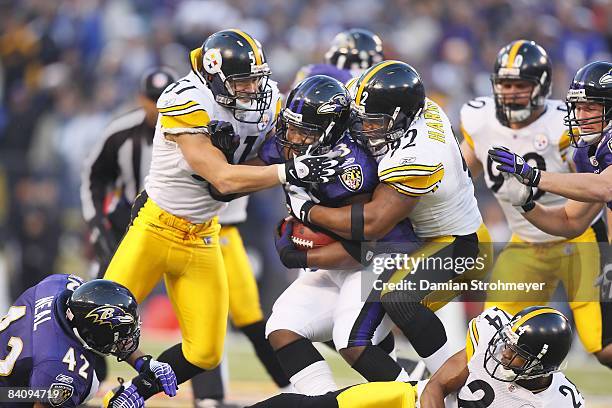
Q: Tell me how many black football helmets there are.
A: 8